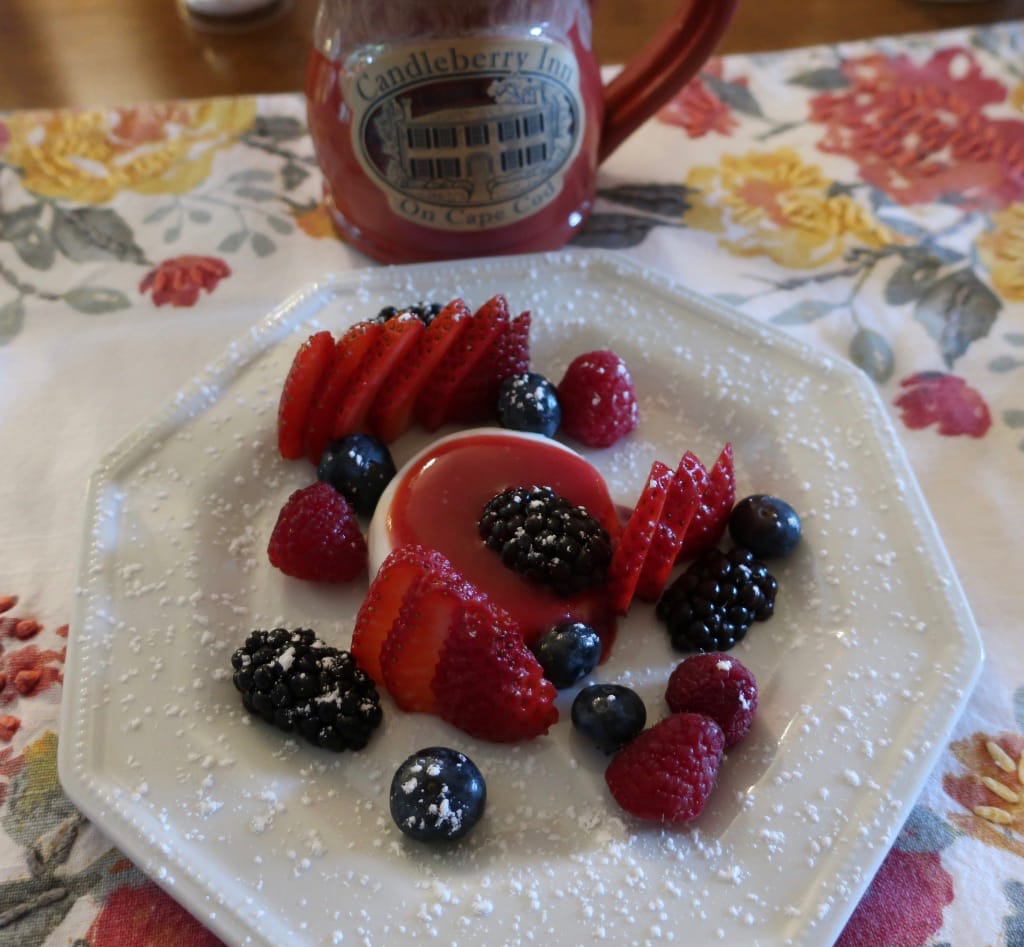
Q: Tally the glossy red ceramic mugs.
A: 1